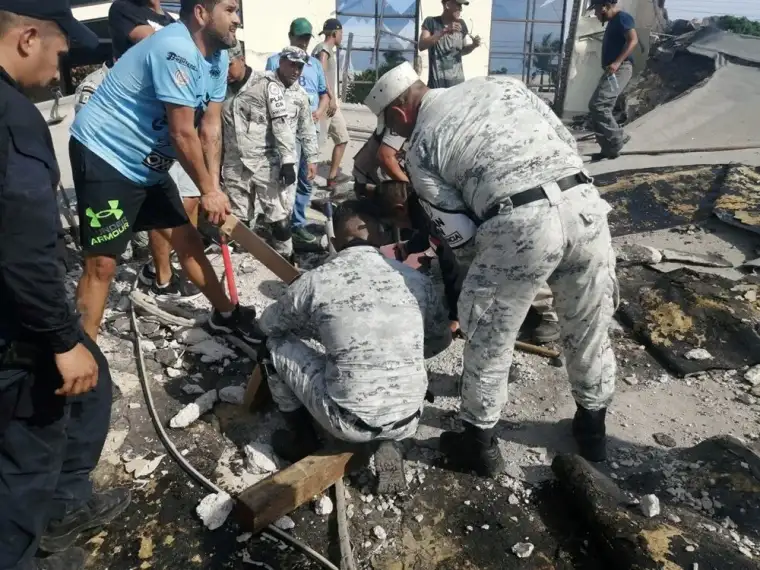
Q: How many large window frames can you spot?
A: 2